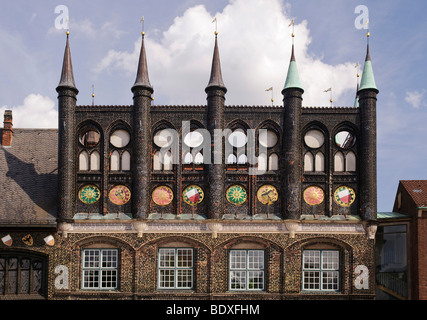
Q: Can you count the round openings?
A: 8